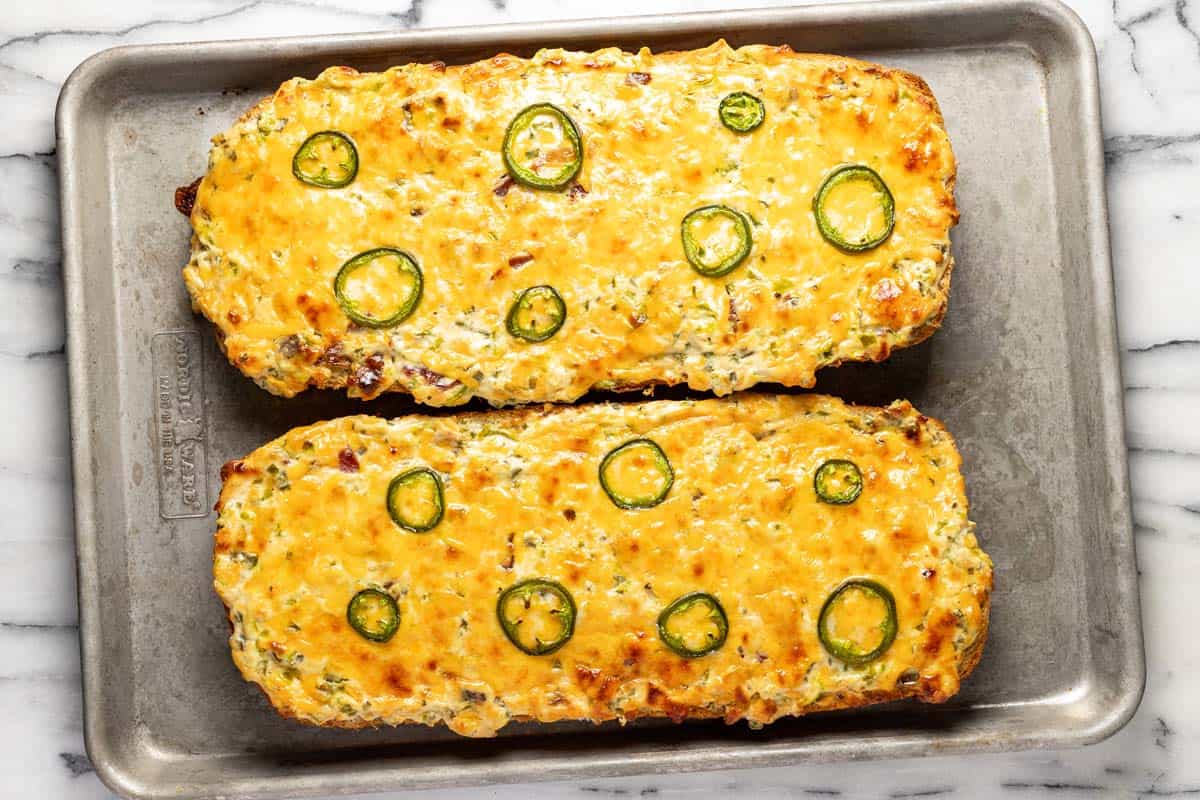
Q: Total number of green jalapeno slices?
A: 14